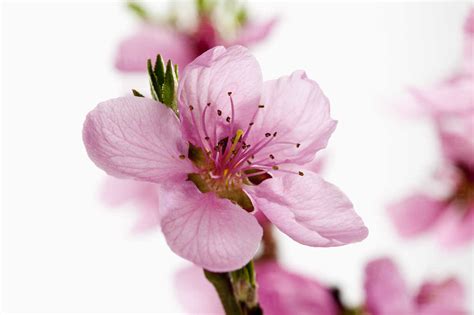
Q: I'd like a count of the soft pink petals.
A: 5